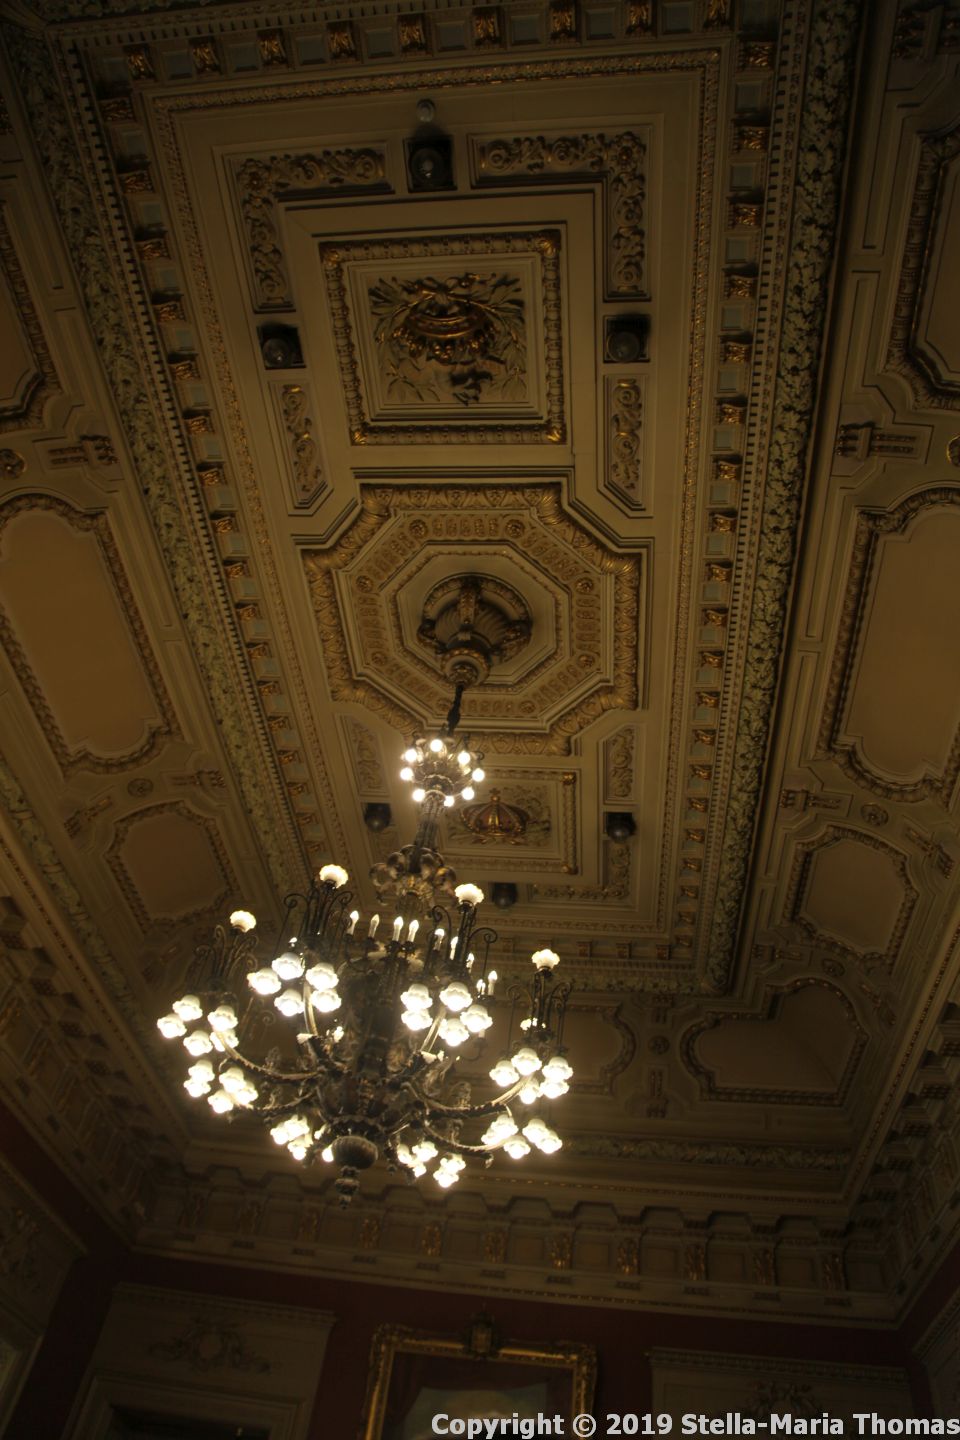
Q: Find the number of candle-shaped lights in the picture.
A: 9